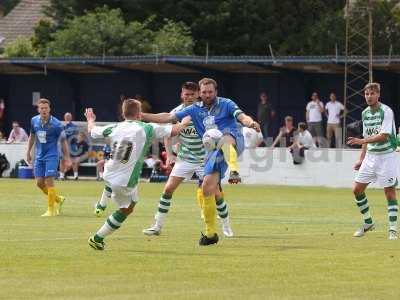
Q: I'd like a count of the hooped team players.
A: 3